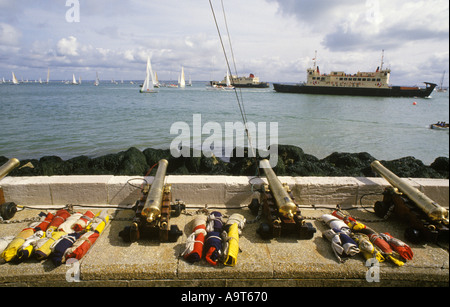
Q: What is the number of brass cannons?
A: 4